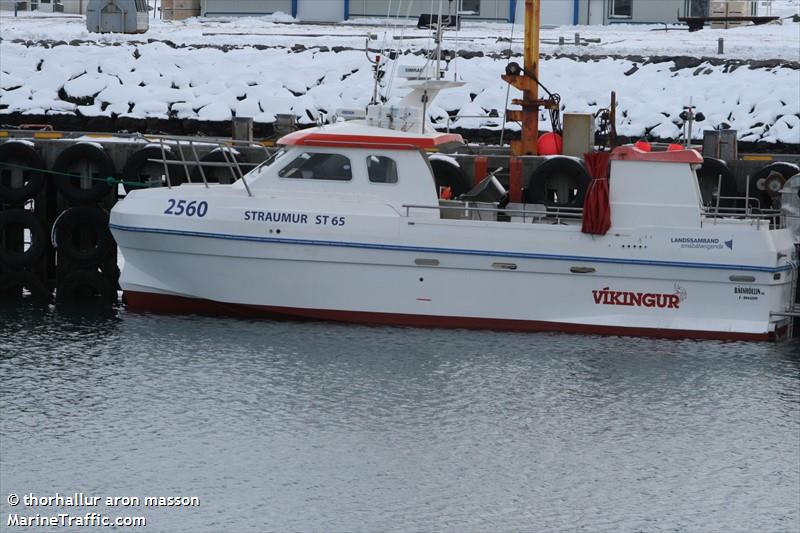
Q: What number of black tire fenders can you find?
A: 12